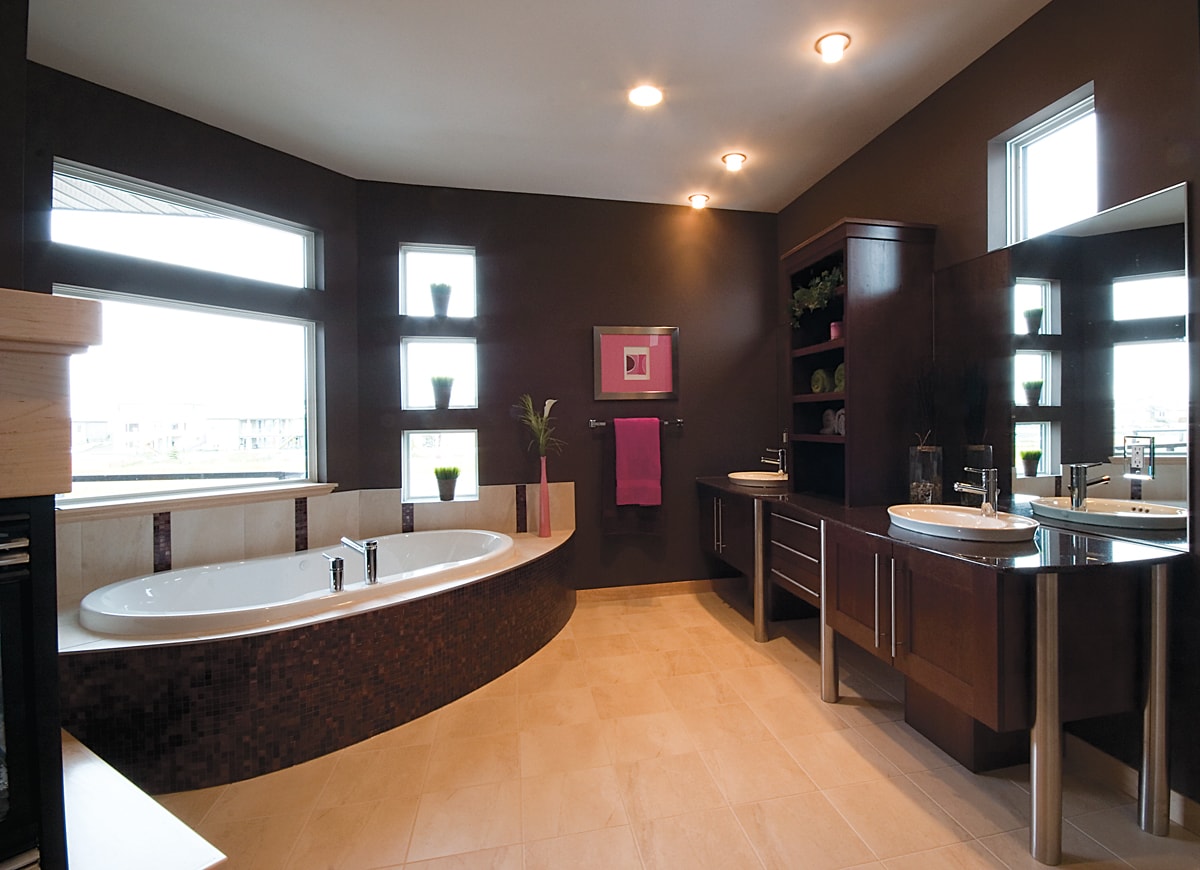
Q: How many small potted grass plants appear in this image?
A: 3